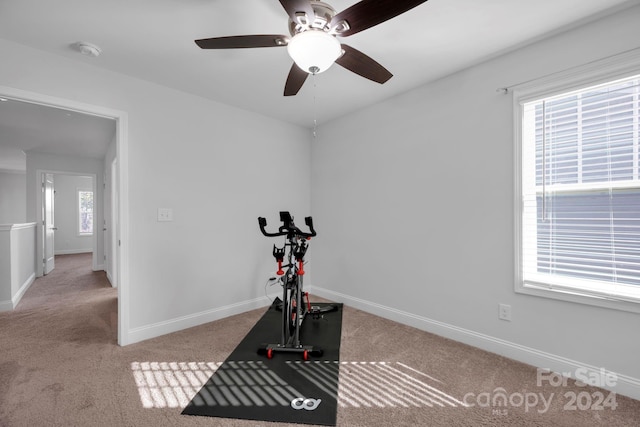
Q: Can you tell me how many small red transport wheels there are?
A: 2